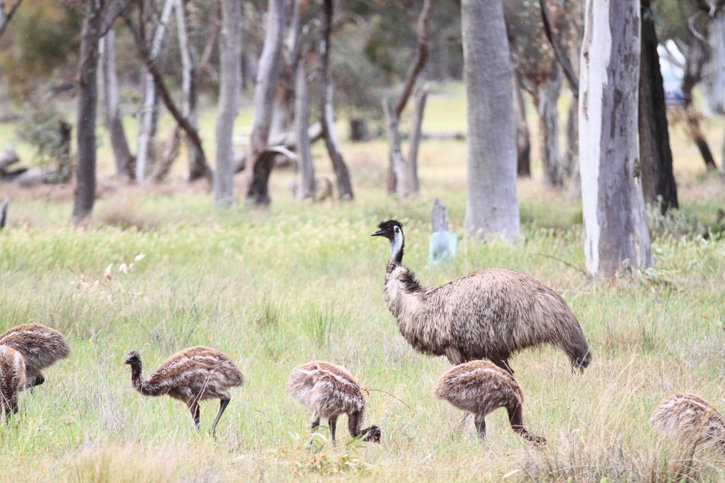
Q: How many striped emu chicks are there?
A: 6